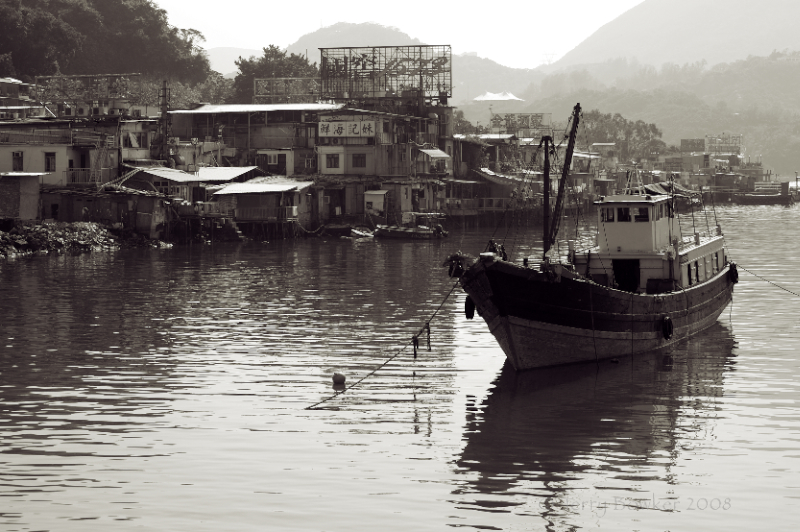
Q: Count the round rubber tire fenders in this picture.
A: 3